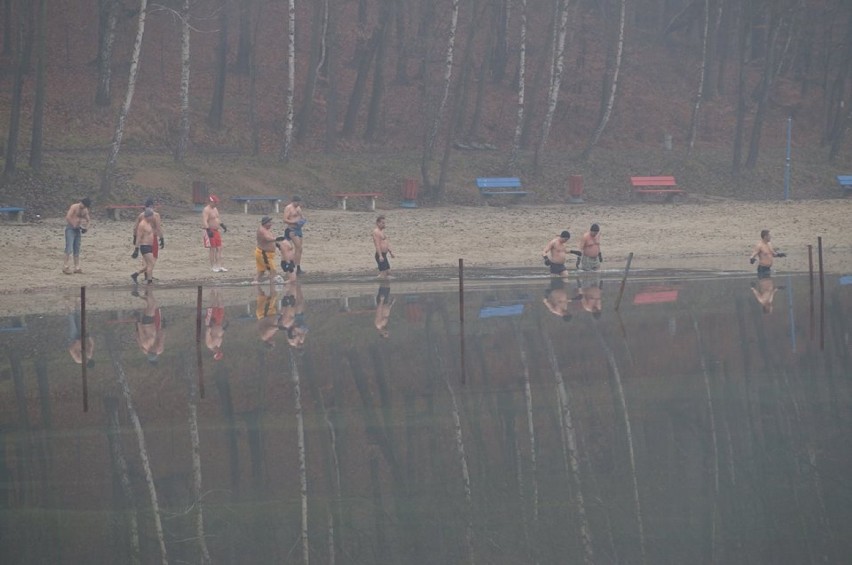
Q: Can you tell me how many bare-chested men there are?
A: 11